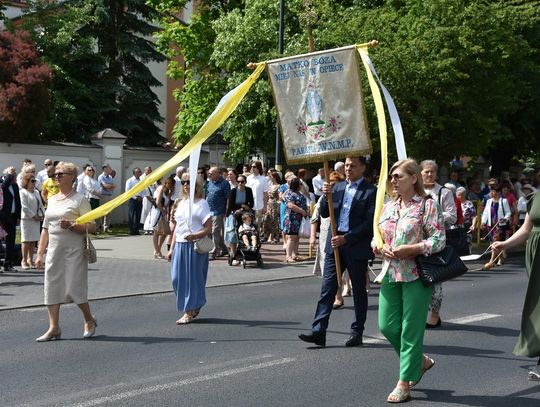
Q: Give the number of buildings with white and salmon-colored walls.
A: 1